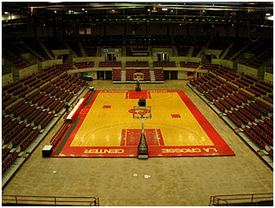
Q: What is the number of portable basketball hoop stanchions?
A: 2